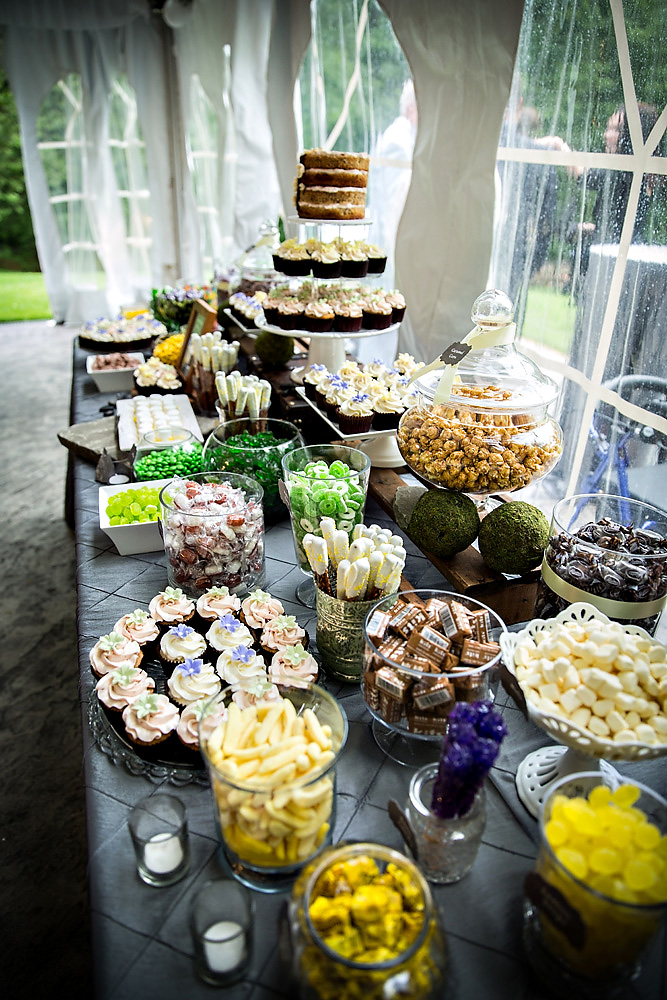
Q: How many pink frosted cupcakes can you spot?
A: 11